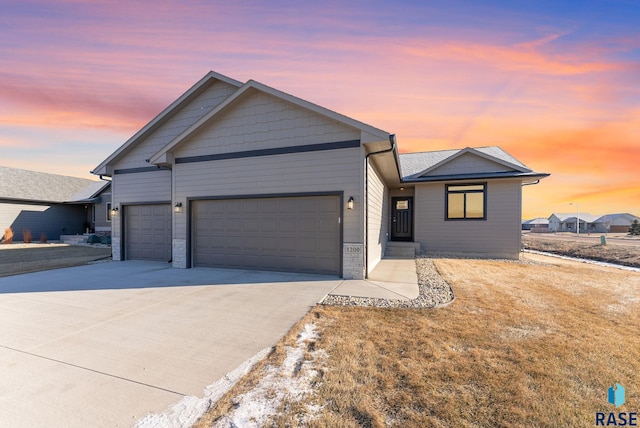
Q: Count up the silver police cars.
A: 0